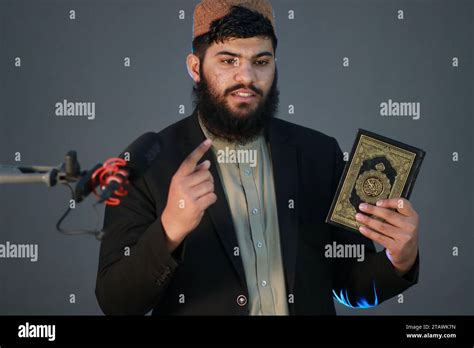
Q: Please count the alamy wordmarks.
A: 6